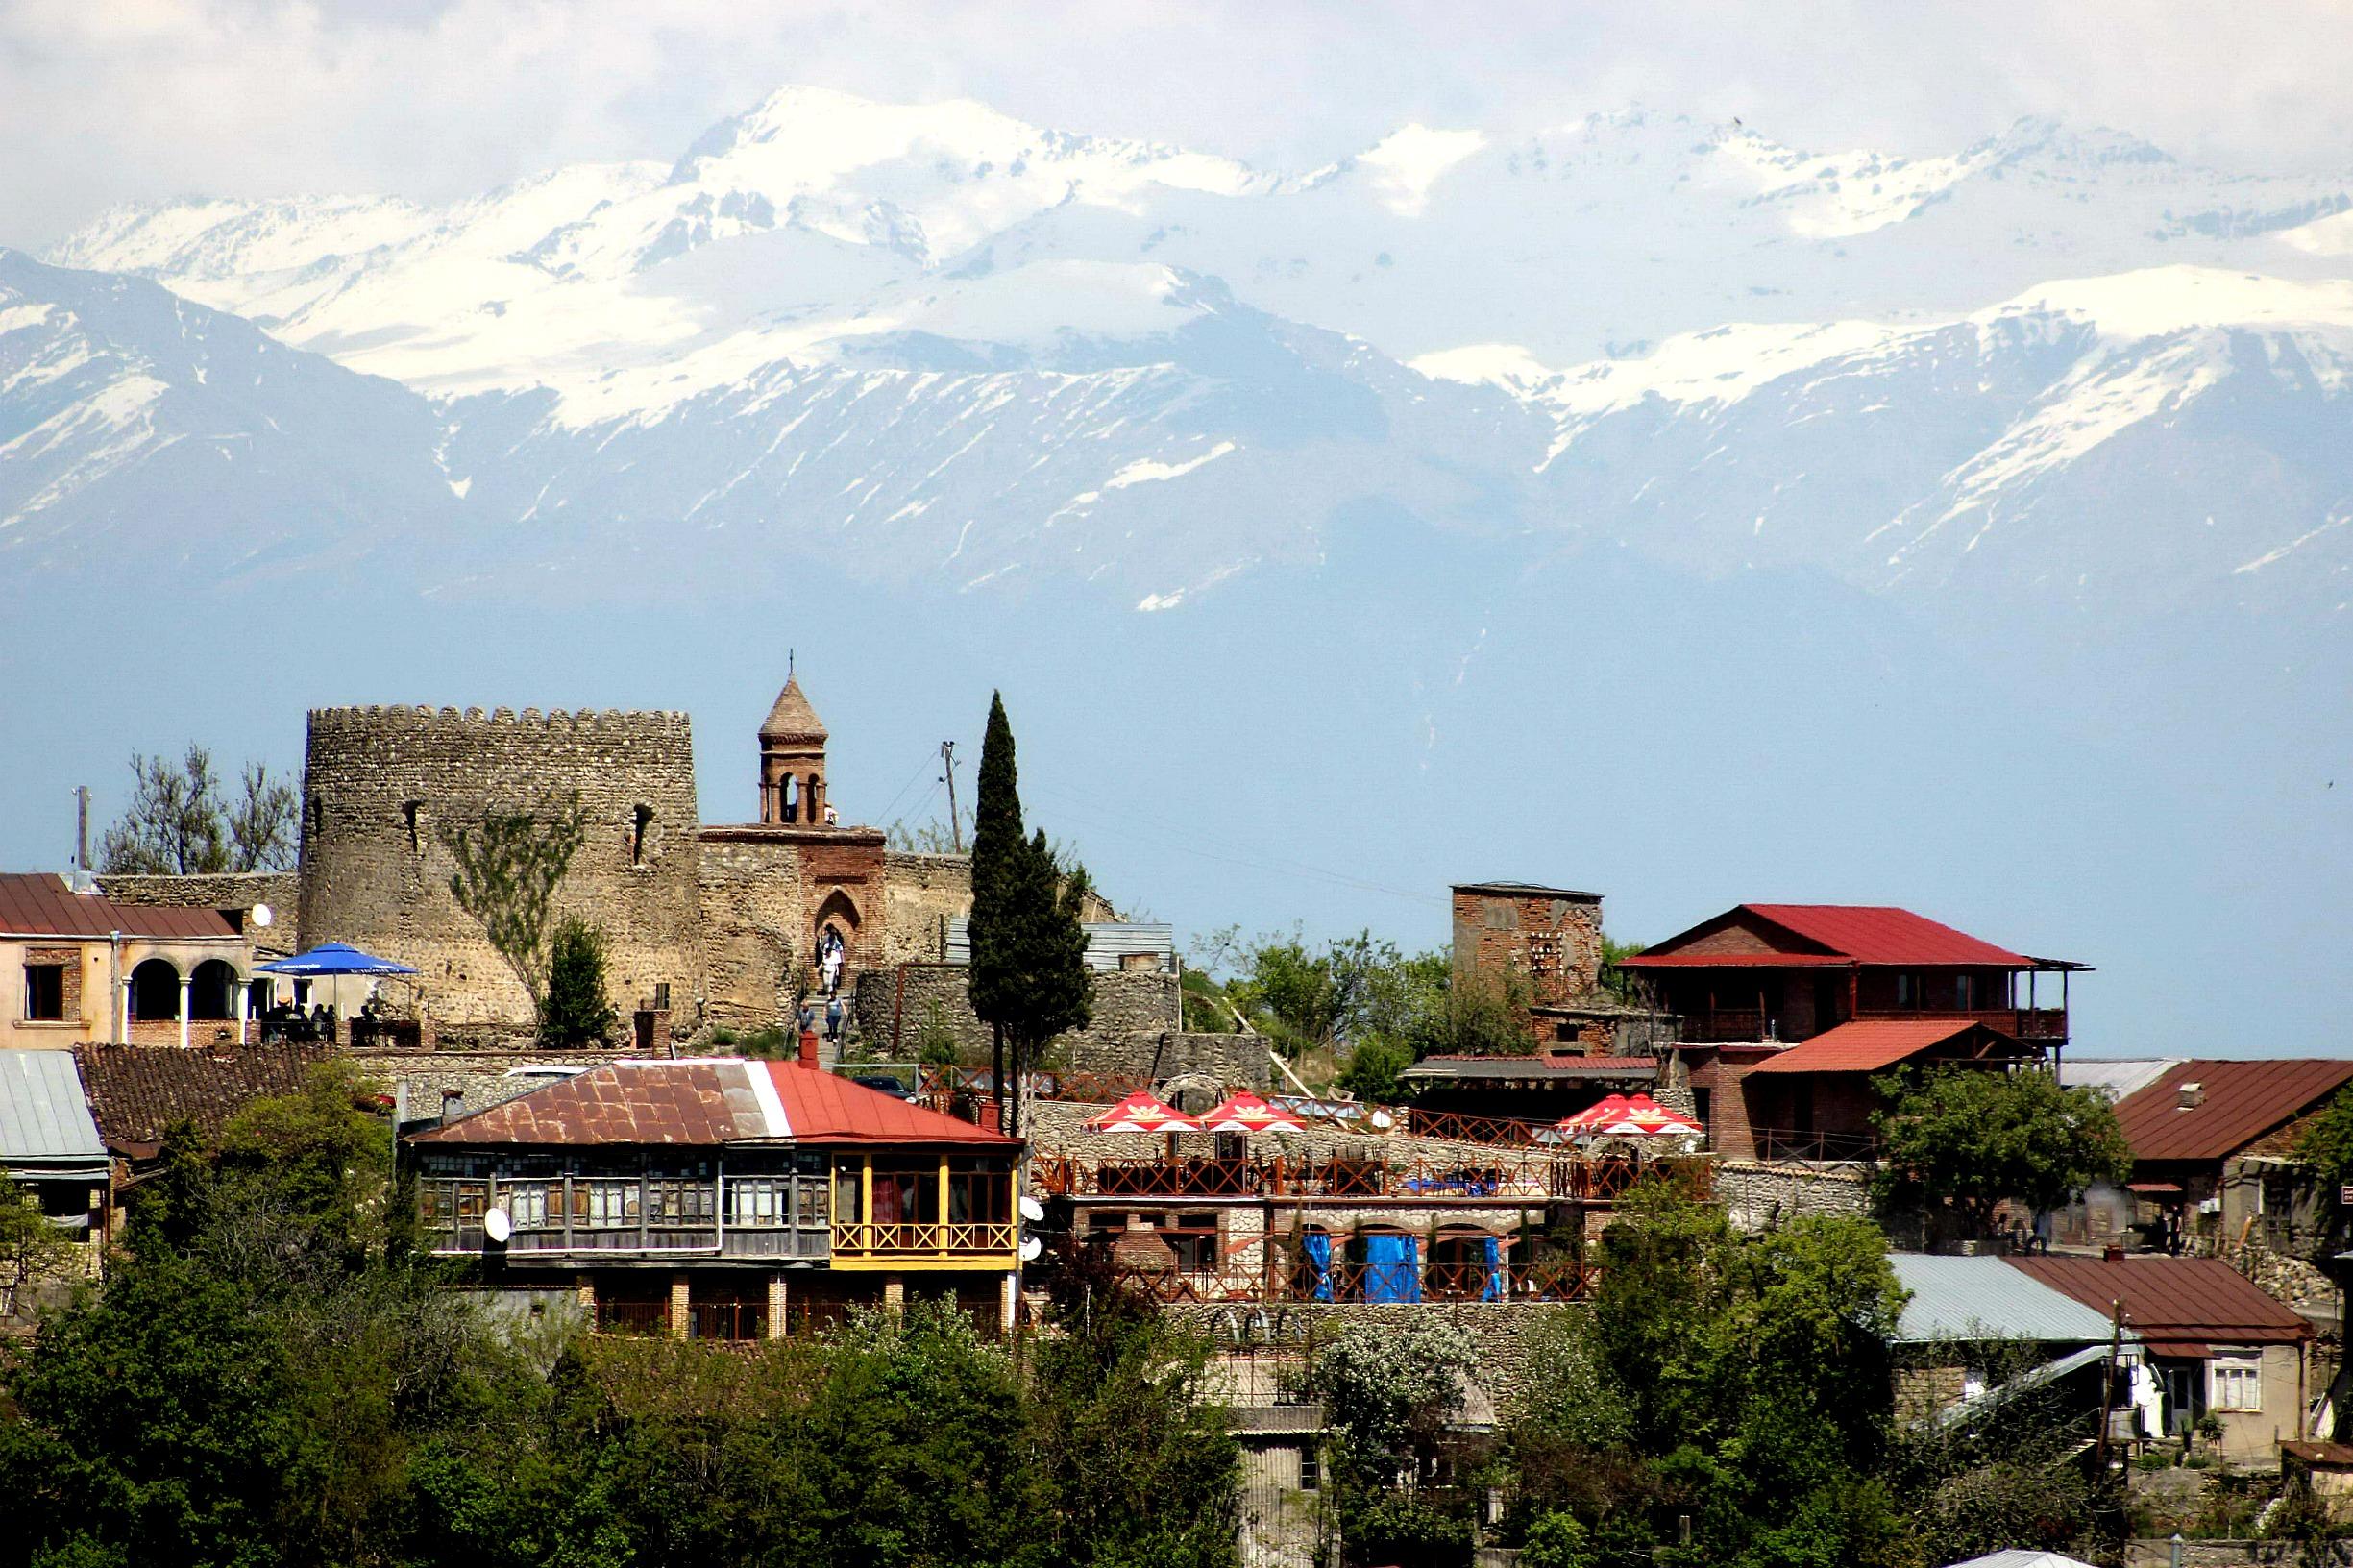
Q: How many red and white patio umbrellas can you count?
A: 4